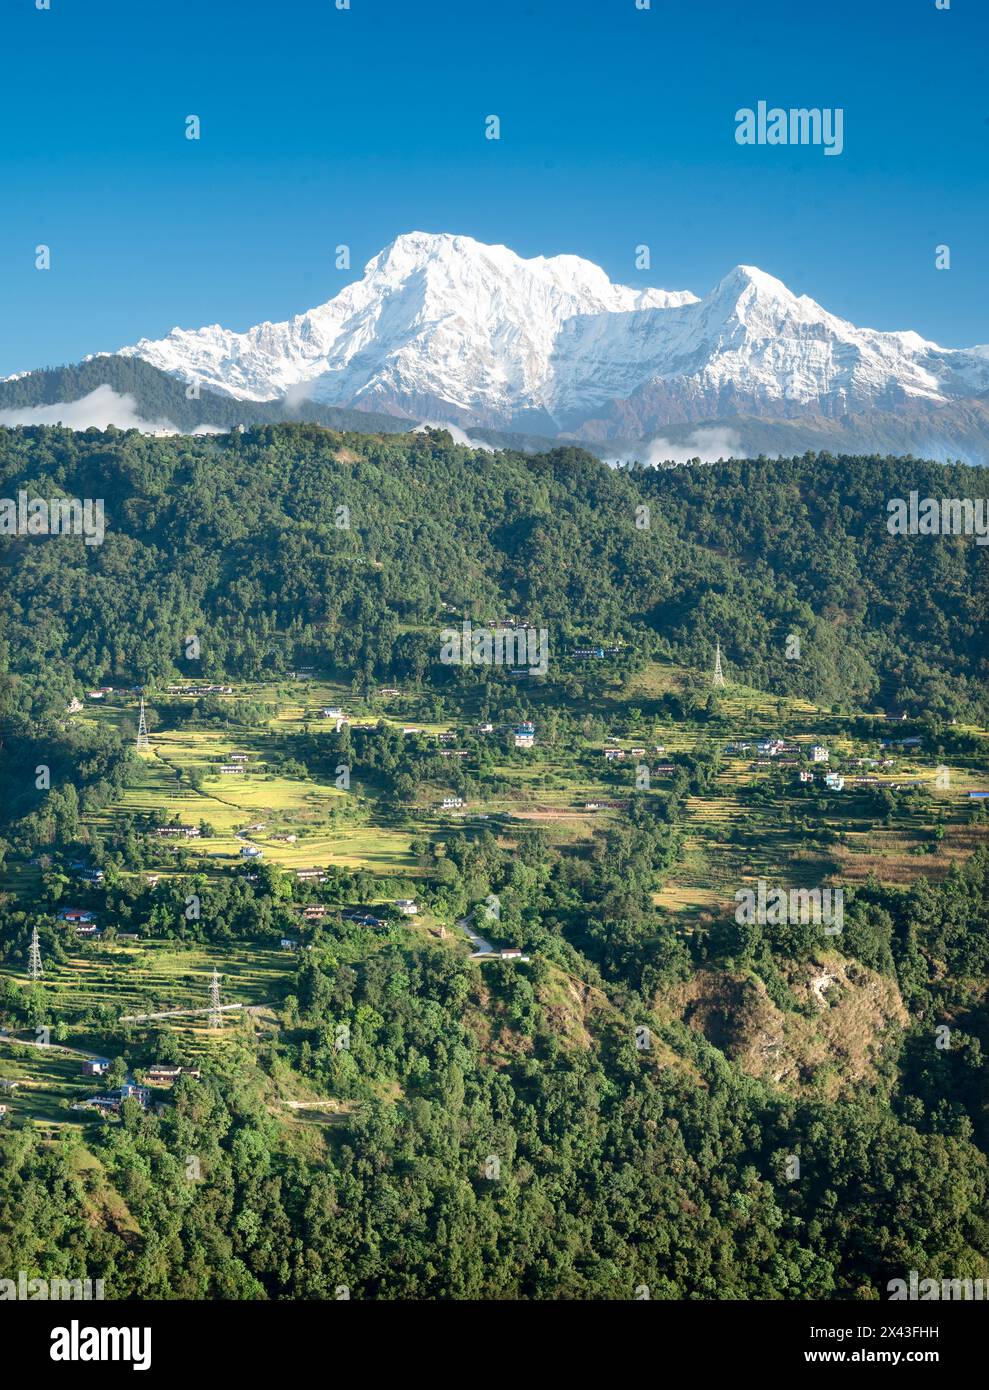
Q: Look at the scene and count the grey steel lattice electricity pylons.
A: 4